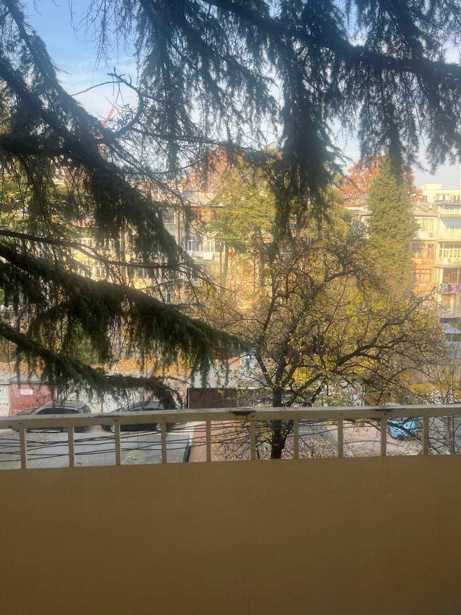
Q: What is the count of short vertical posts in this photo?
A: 10